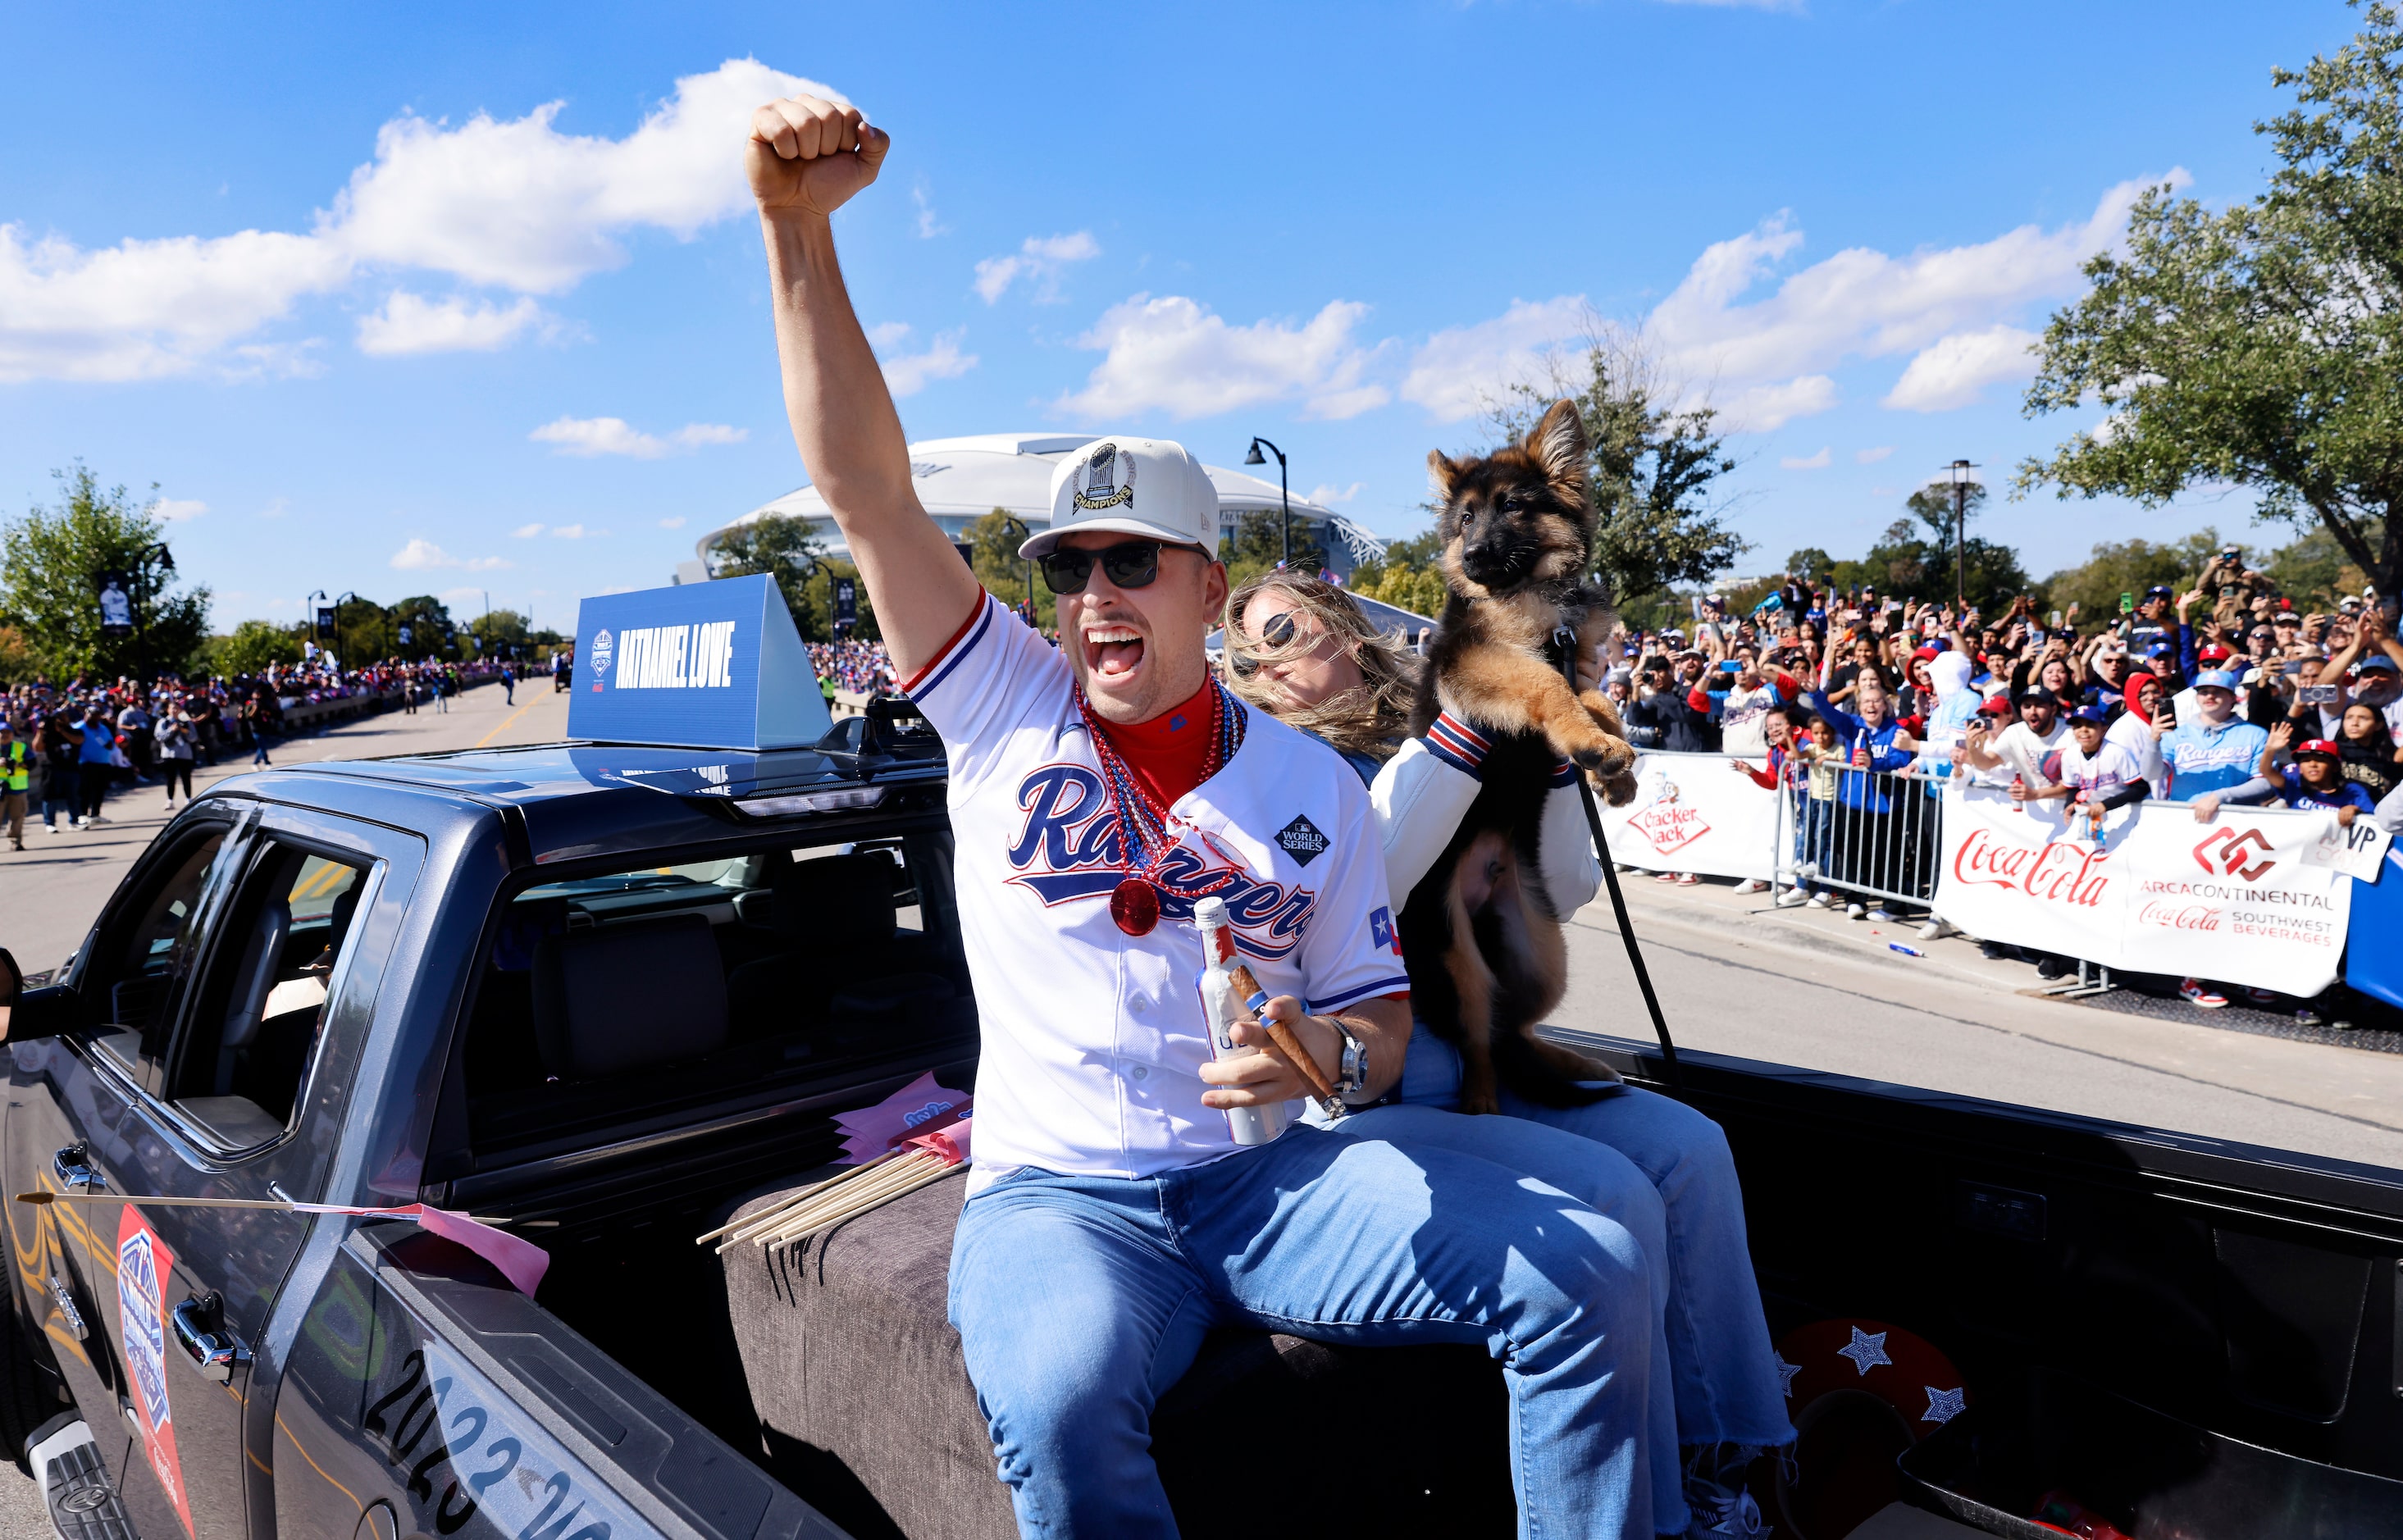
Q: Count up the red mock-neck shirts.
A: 1